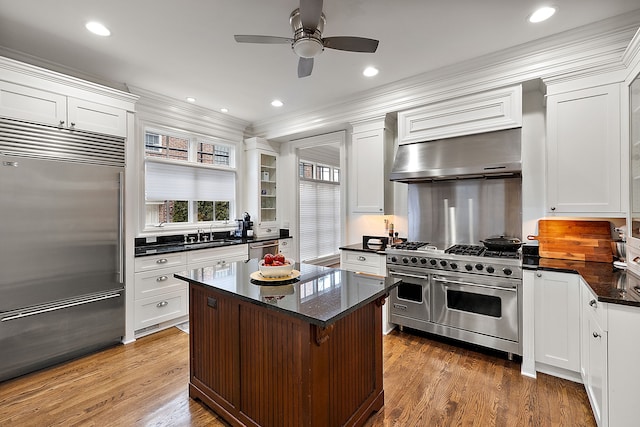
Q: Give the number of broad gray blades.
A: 4